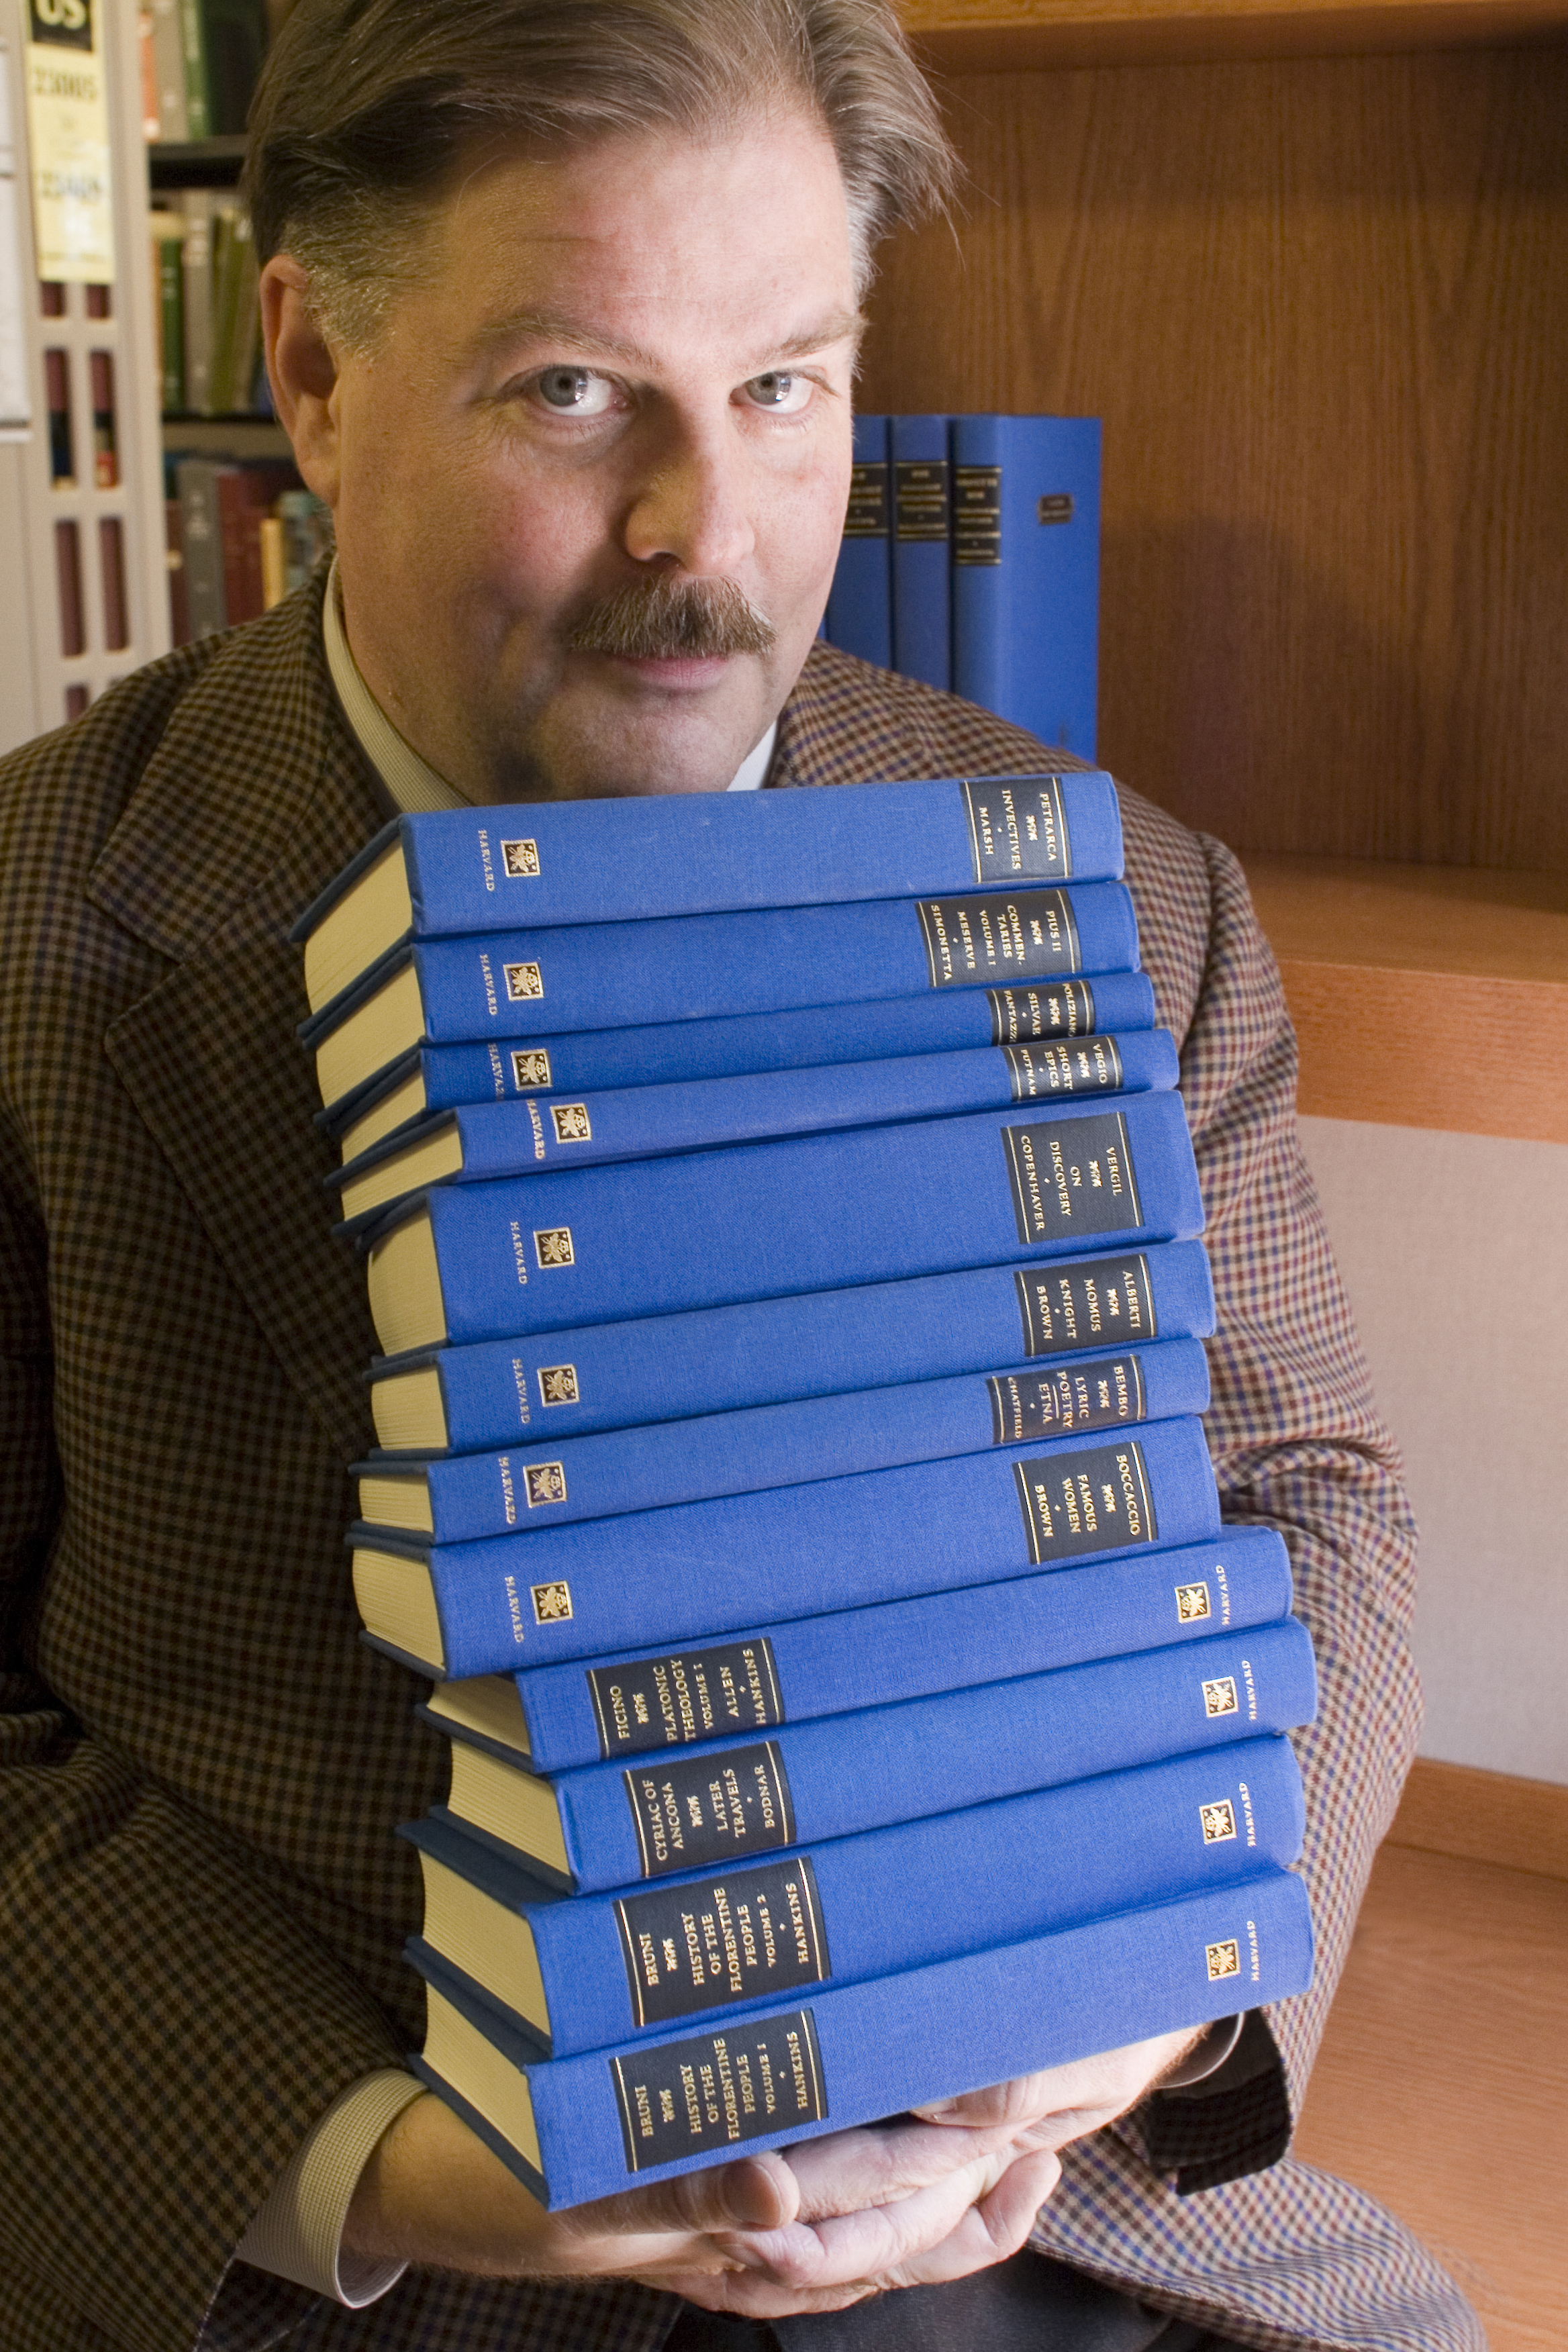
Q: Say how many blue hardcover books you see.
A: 15